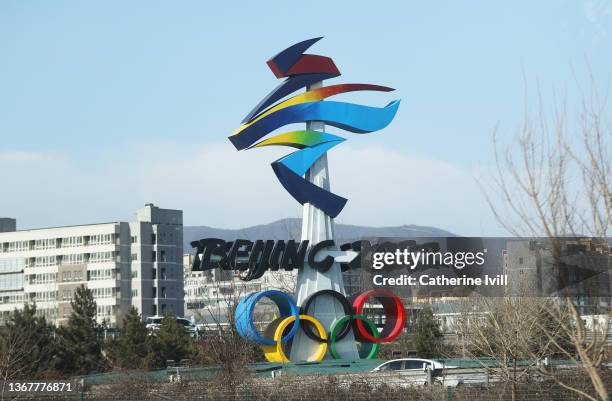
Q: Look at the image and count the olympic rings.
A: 5